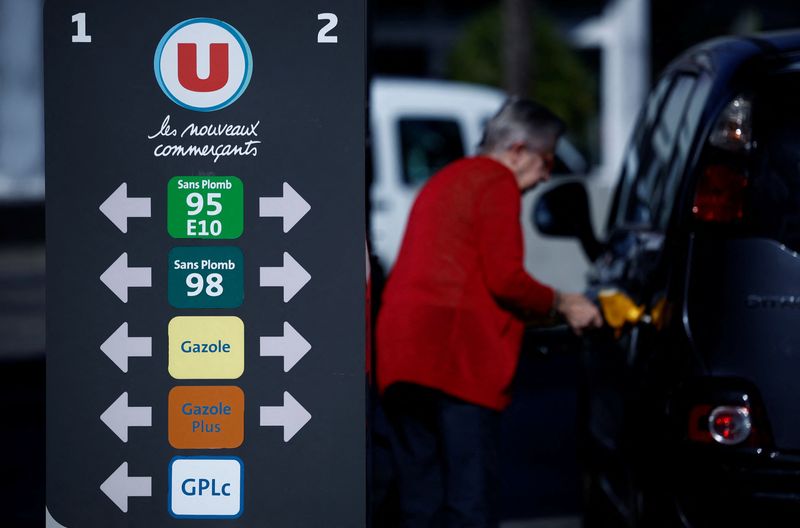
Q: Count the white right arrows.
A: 4